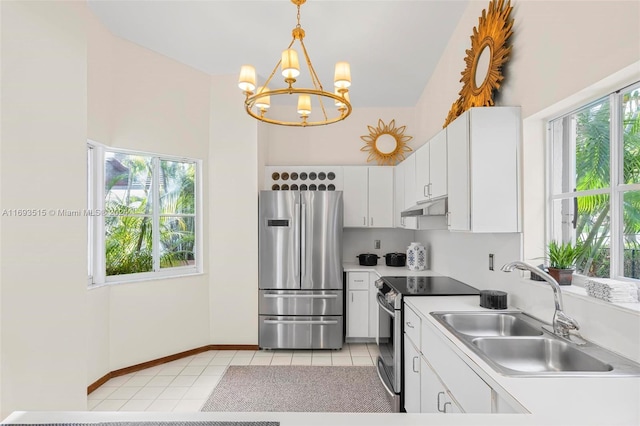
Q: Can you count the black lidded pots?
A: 2